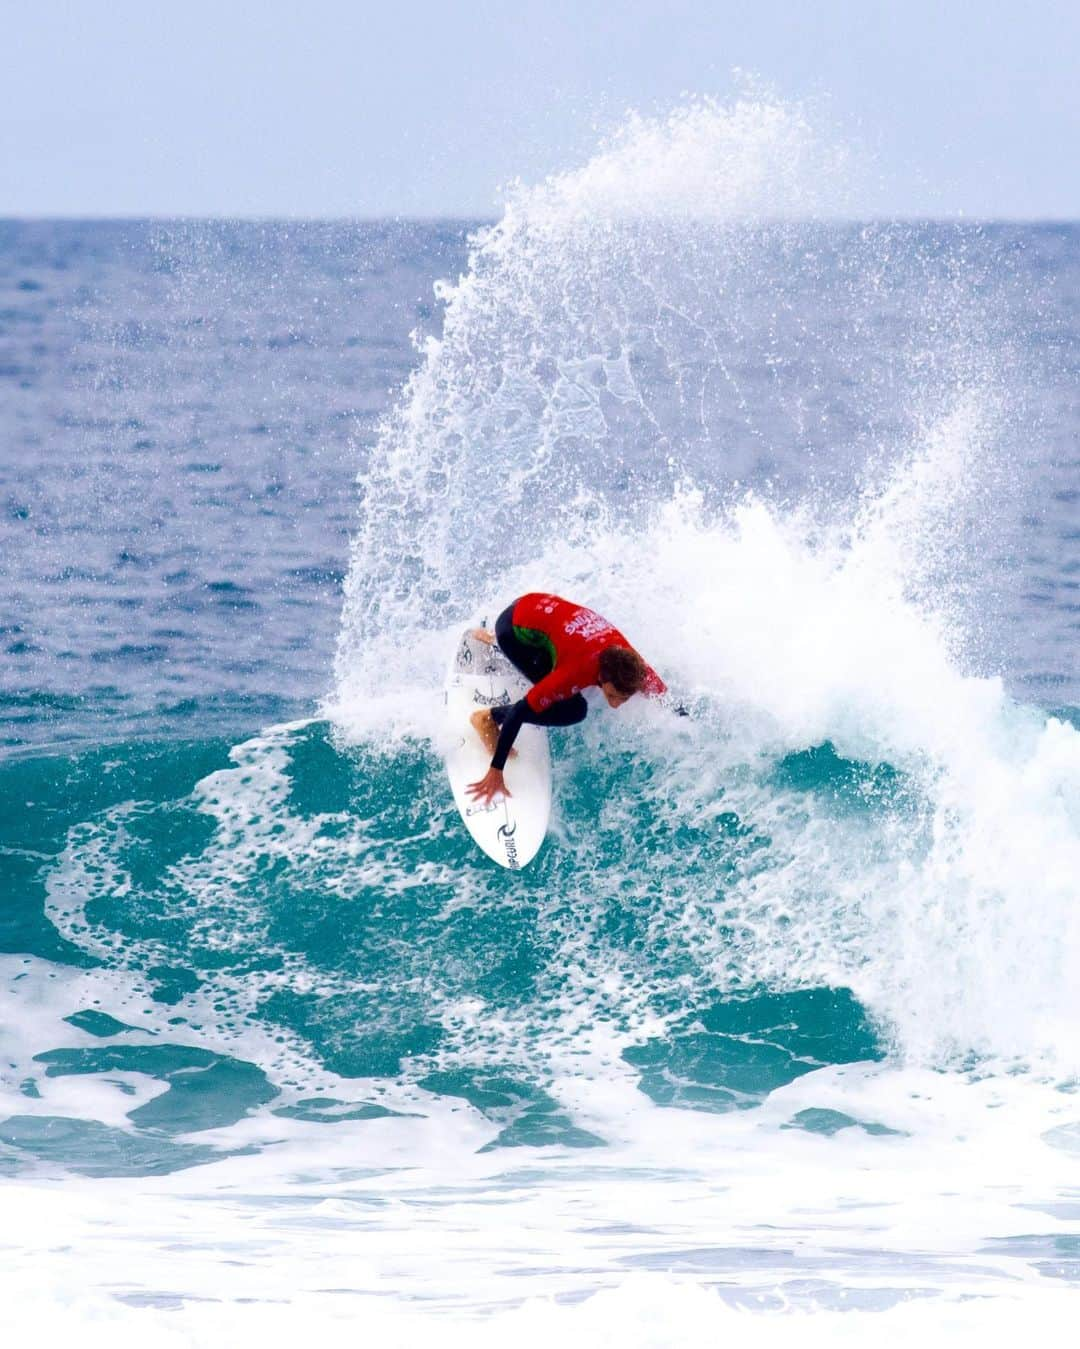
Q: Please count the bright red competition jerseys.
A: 1